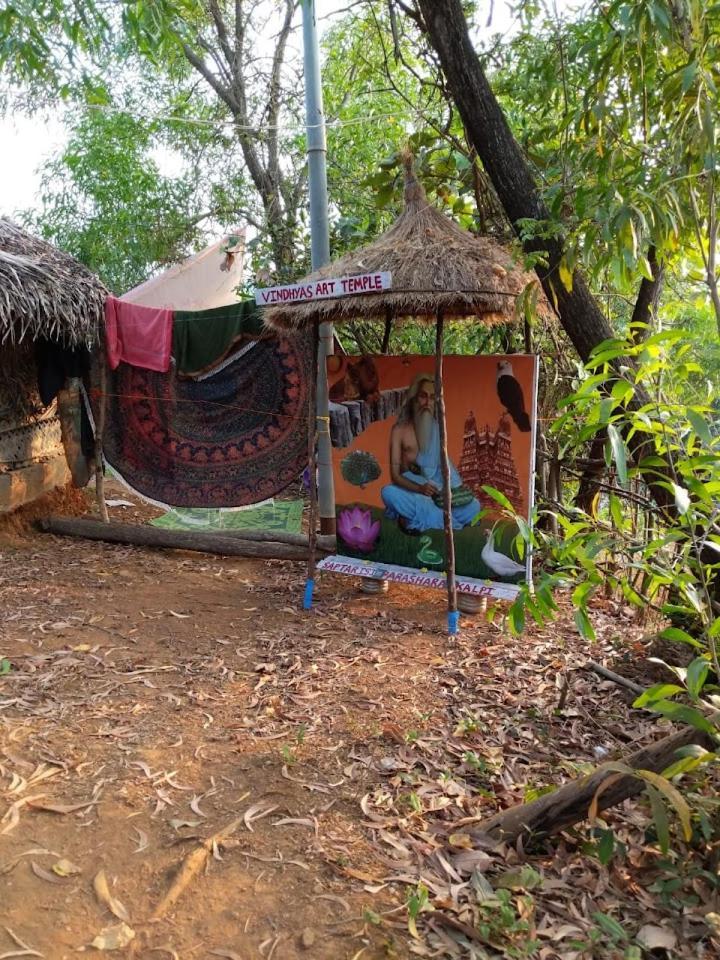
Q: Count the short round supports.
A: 2